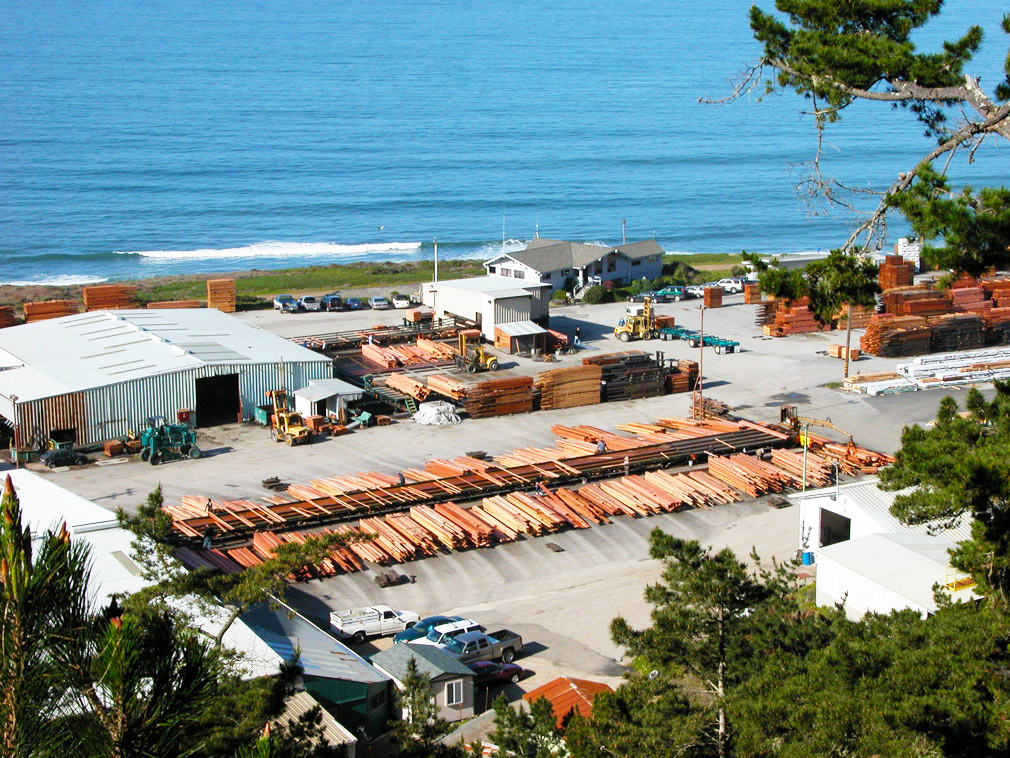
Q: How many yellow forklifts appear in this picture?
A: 3